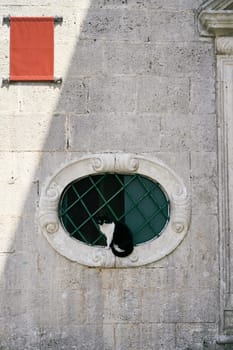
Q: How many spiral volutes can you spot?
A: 8